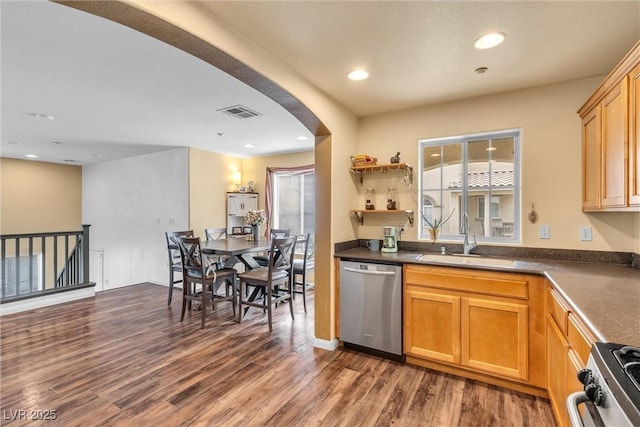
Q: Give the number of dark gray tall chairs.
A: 6